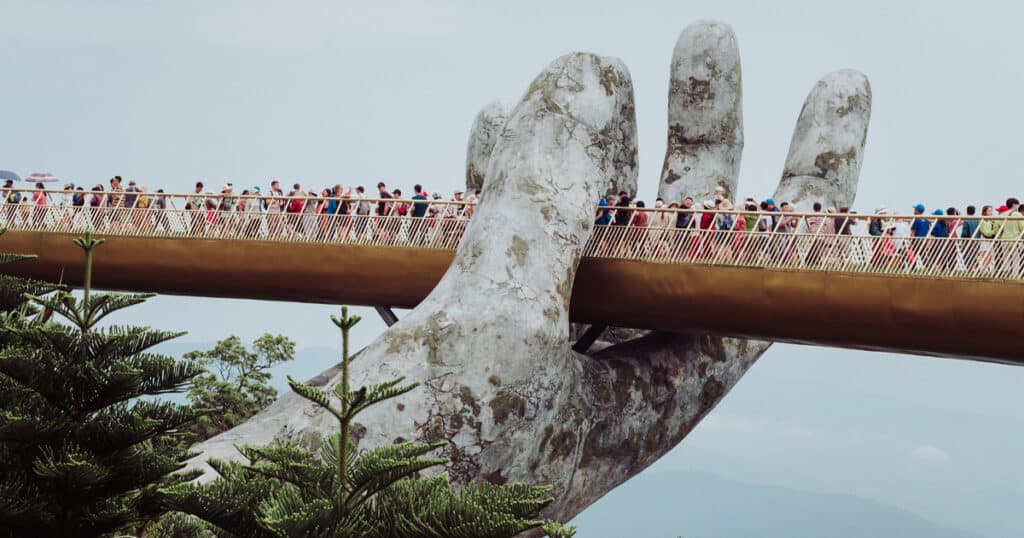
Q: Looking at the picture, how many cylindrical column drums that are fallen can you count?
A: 0